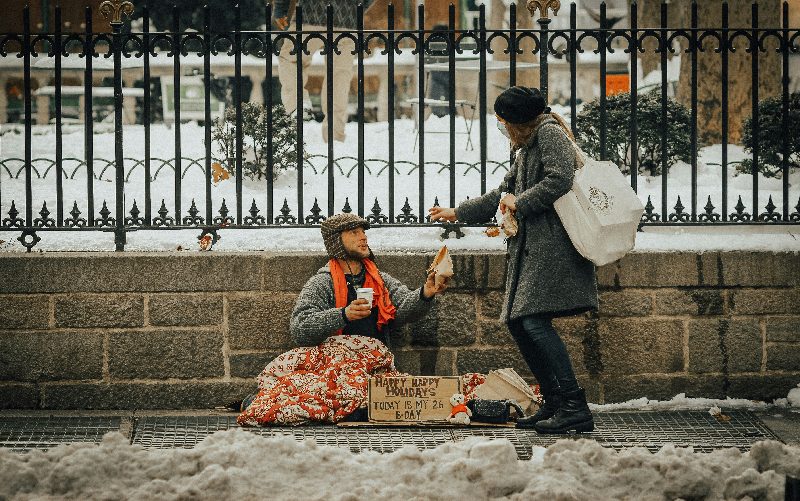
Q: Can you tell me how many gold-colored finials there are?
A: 2